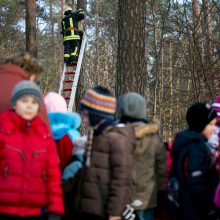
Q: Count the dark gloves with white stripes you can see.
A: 1